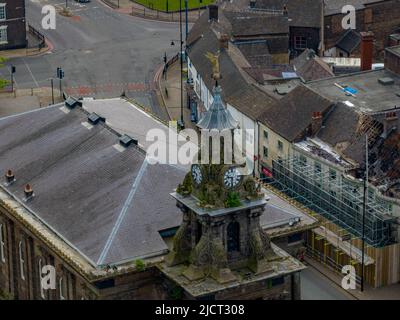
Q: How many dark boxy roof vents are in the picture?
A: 3